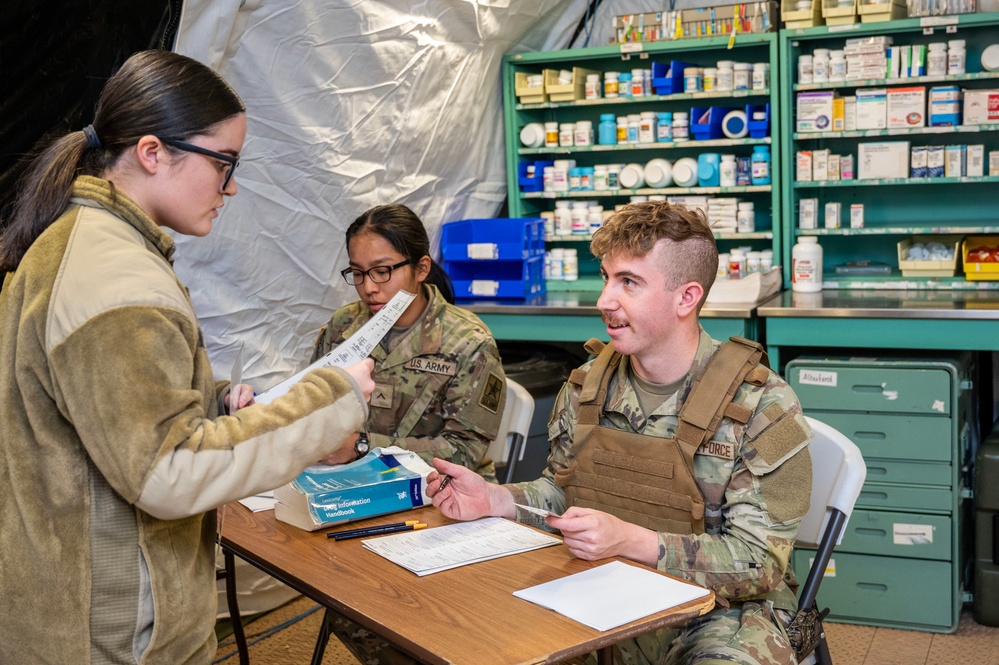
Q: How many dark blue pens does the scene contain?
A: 2